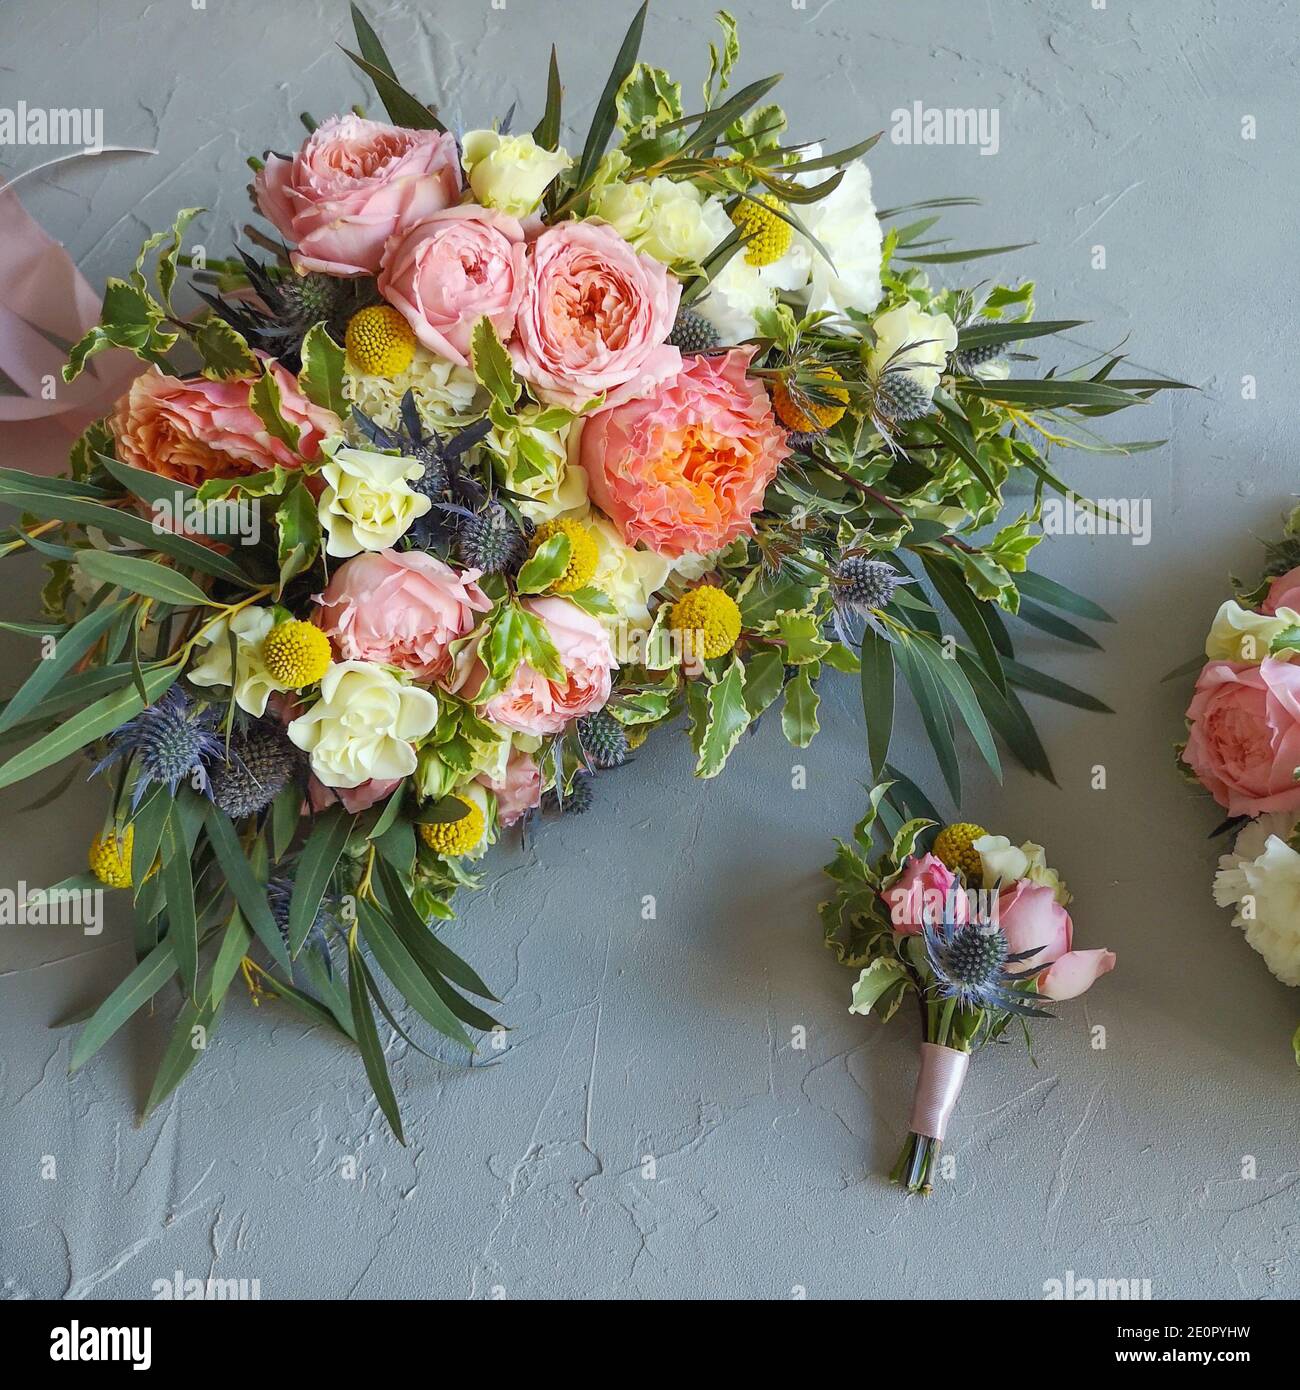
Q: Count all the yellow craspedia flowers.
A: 9